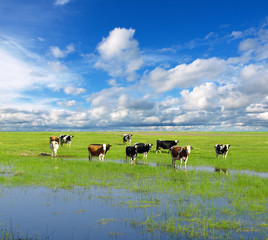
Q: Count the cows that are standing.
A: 9